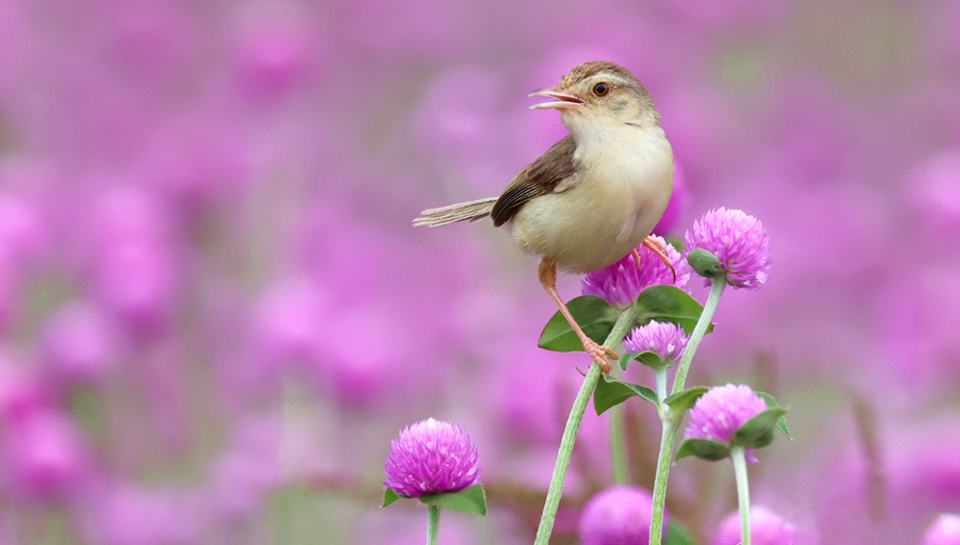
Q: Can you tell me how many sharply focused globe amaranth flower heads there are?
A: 5